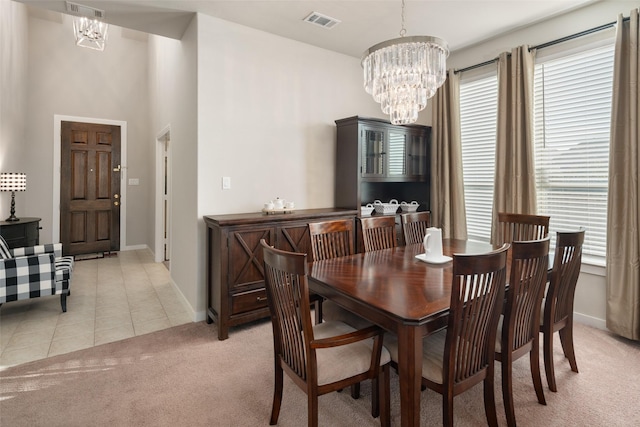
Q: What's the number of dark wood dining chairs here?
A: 8